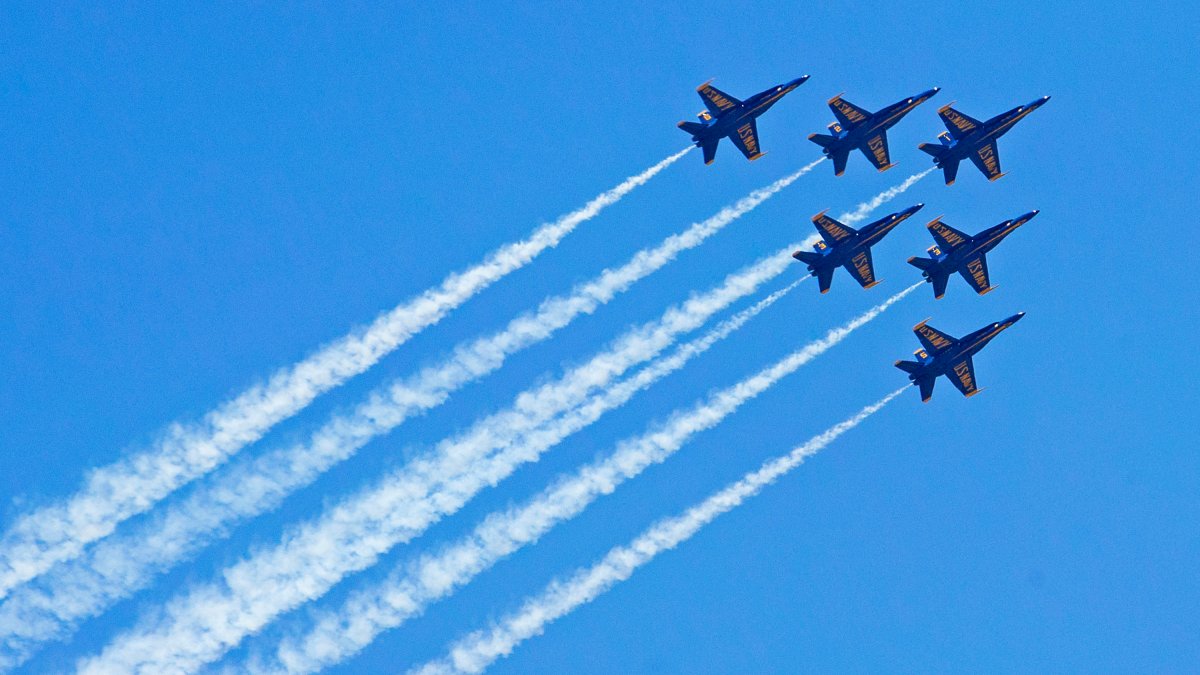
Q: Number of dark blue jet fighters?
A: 6